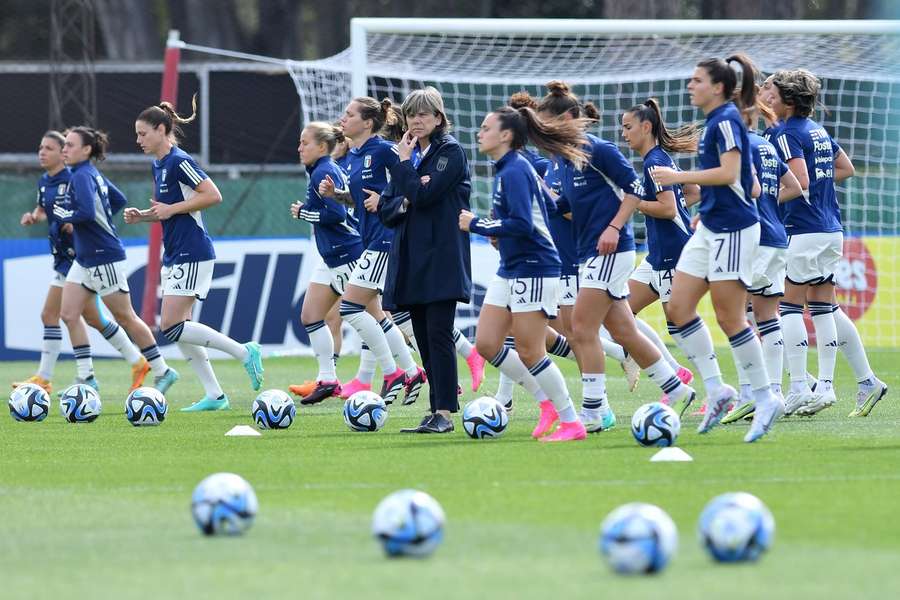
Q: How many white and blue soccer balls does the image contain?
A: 11